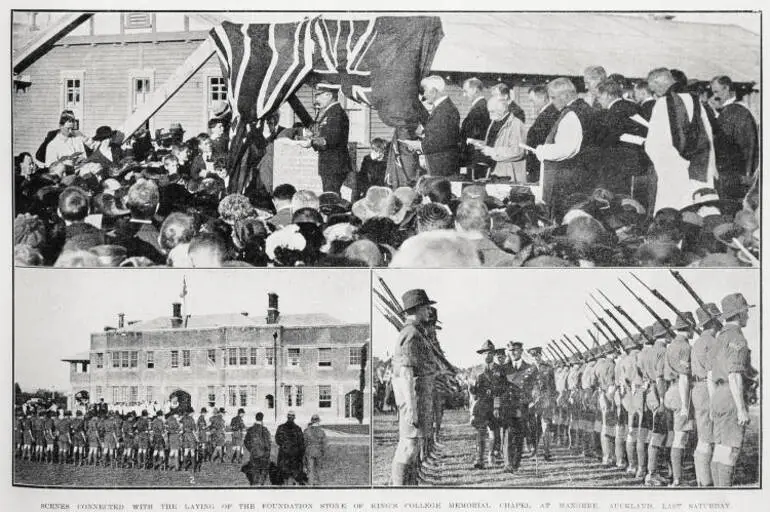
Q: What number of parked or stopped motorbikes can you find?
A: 0